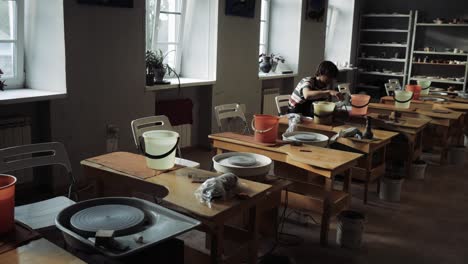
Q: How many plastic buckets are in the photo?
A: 12